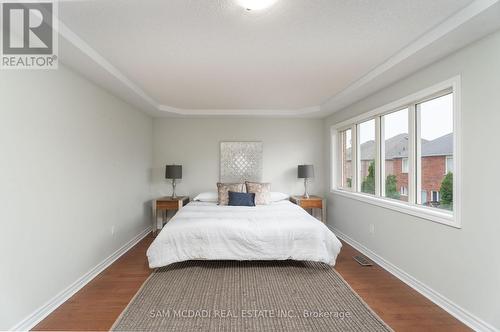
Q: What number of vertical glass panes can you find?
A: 4